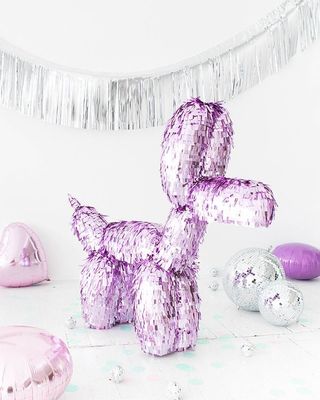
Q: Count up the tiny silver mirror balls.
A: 6